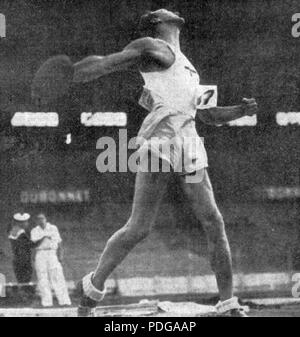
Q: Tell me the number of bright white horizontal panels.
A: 4